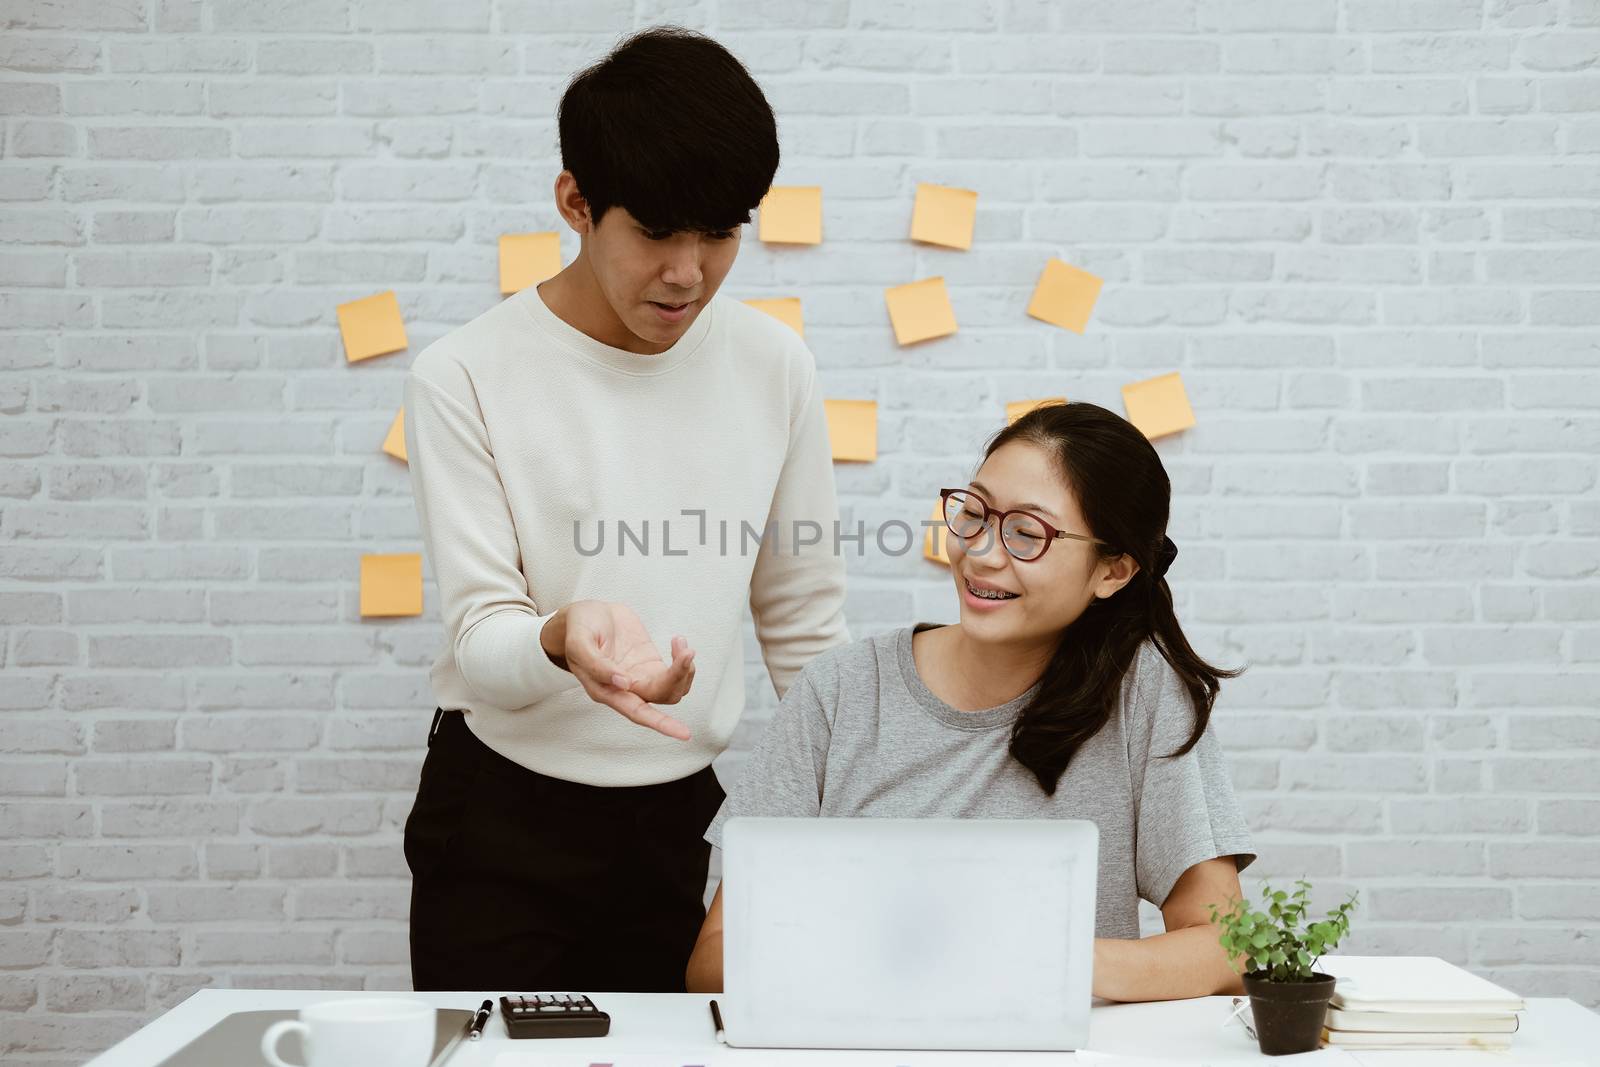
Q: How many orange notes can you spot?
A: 13